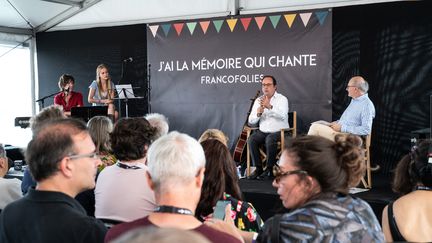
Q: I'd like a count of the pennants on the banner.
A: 13